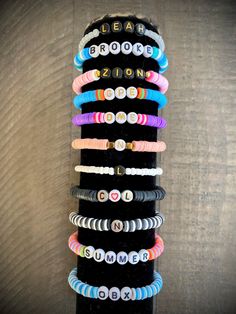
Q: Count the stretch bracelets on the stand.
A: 11